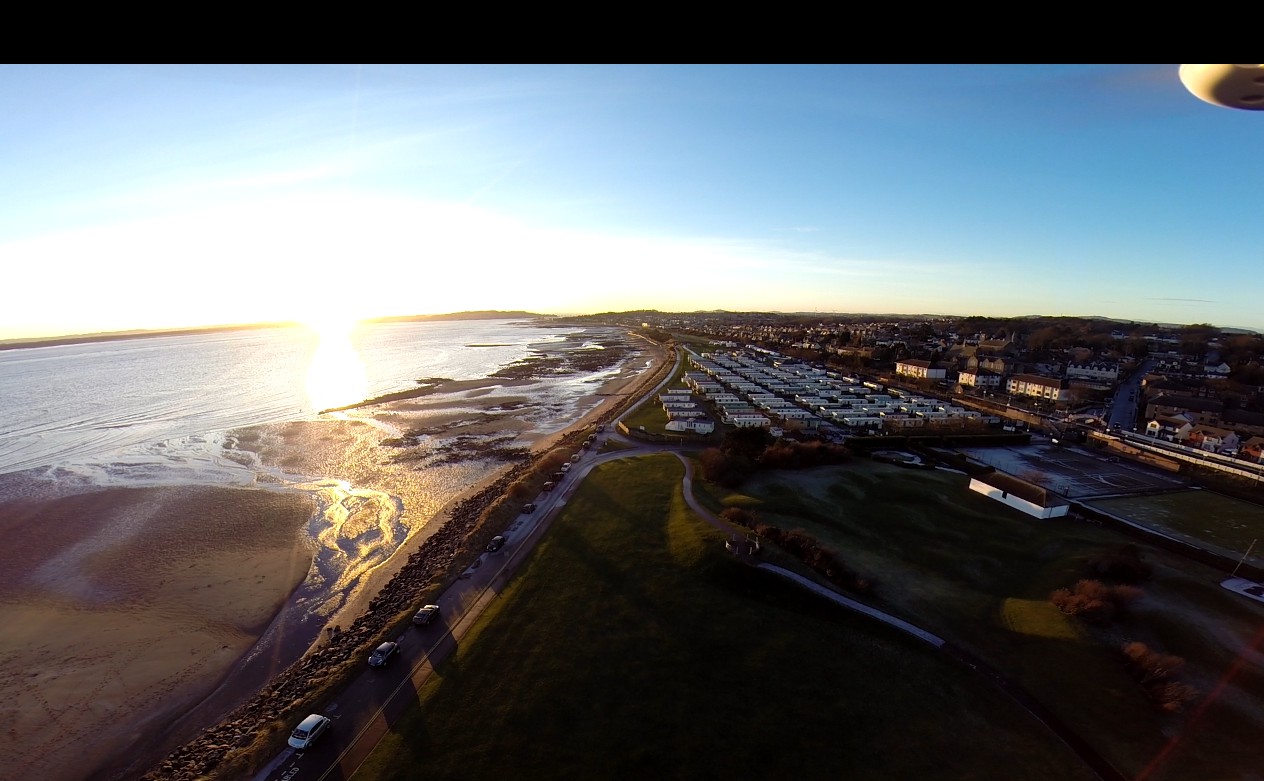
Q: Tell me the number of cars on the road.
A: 12